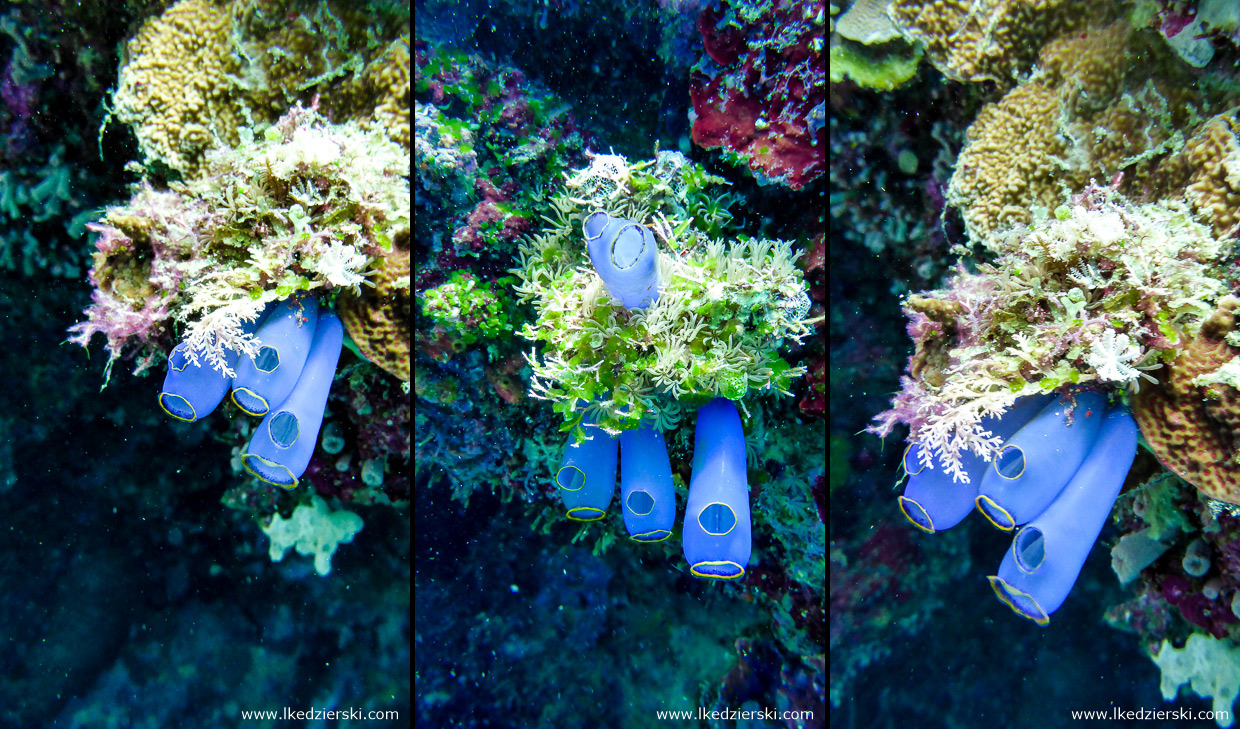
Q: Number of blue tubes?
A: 10